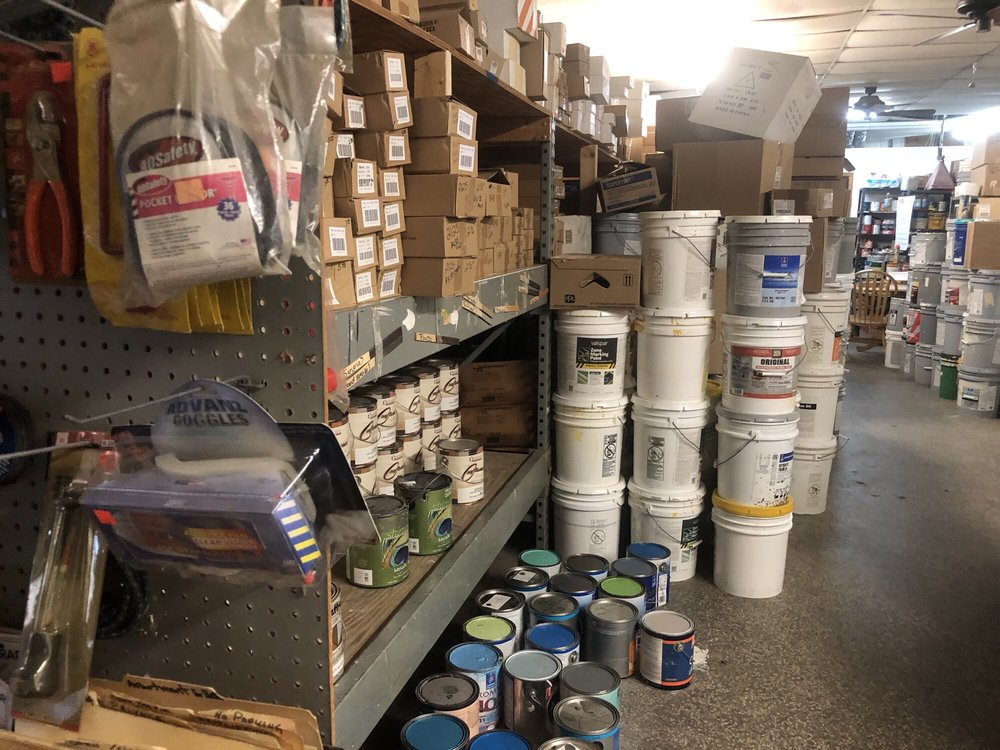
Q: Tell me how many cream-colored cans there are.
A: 12